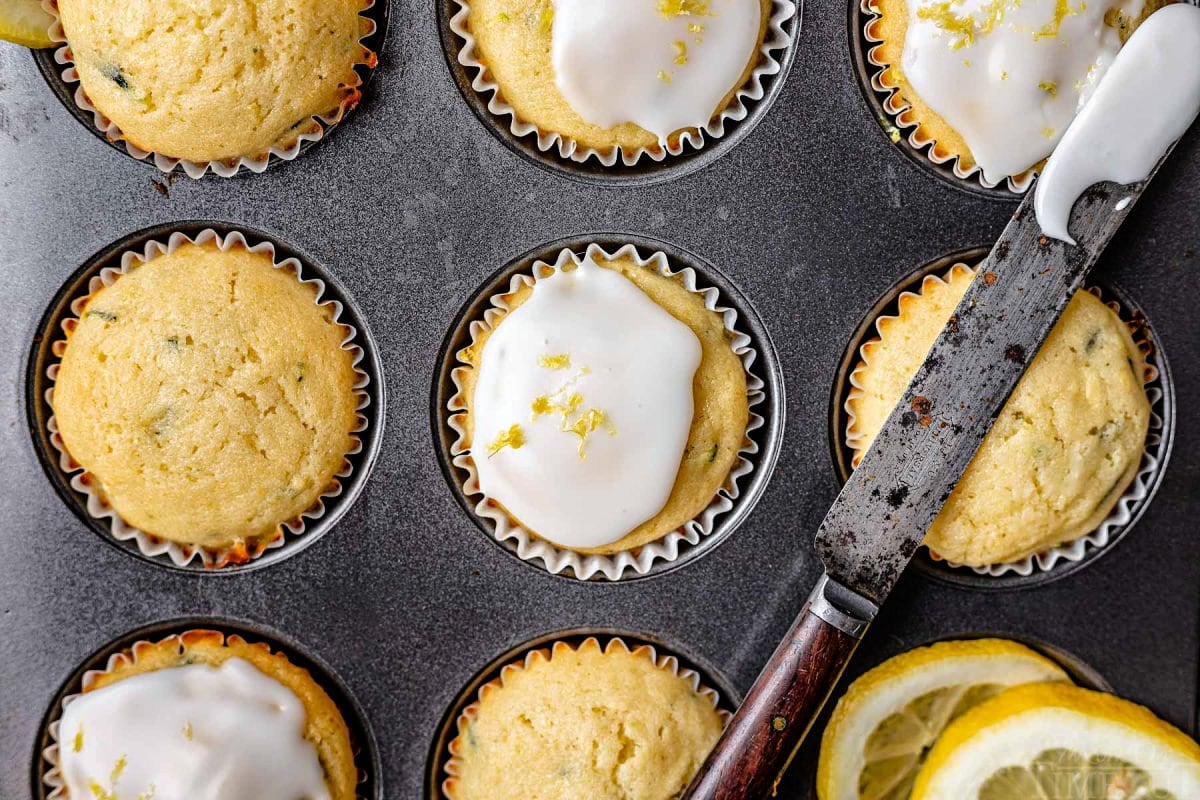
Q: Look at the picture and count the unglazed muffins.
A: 4